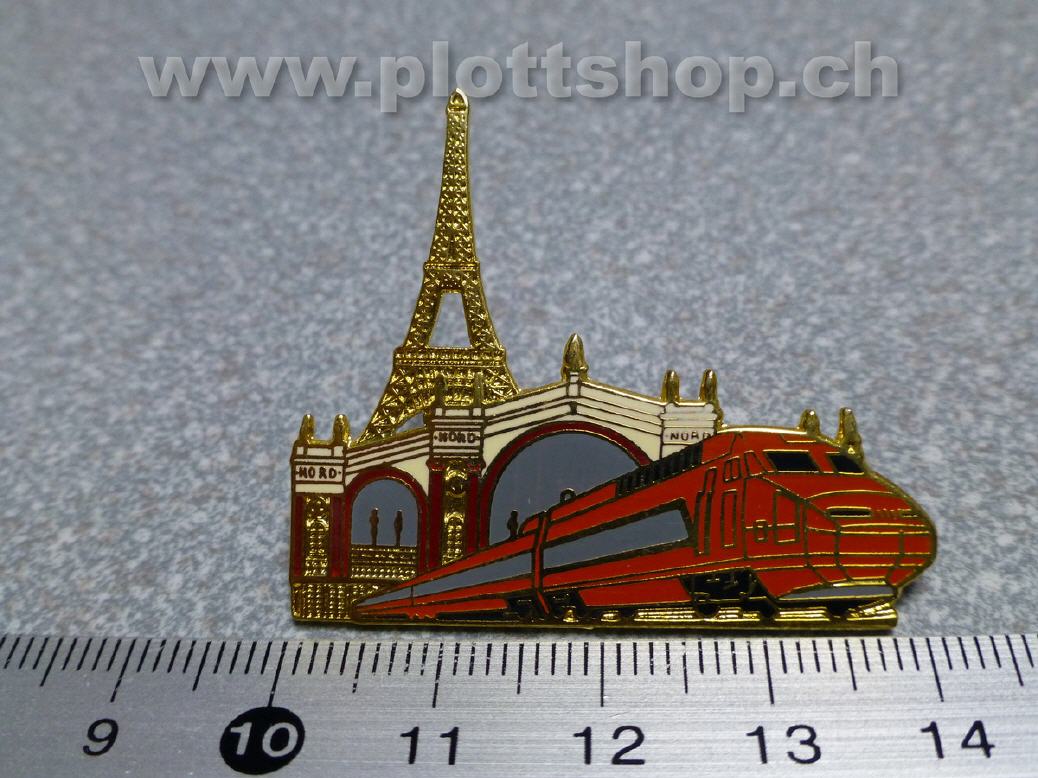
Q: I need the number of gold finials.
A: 9